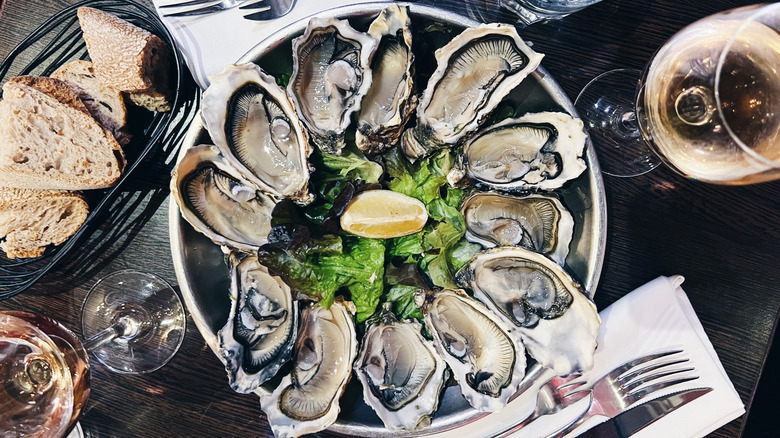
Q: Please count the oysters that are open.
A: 12